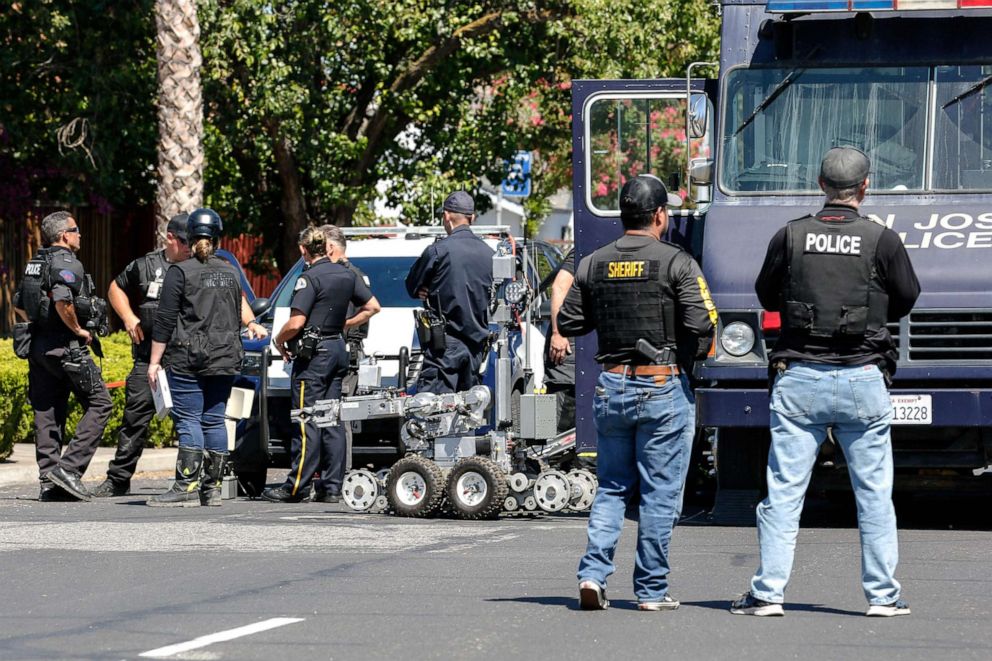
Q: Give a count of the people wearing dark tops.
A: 9